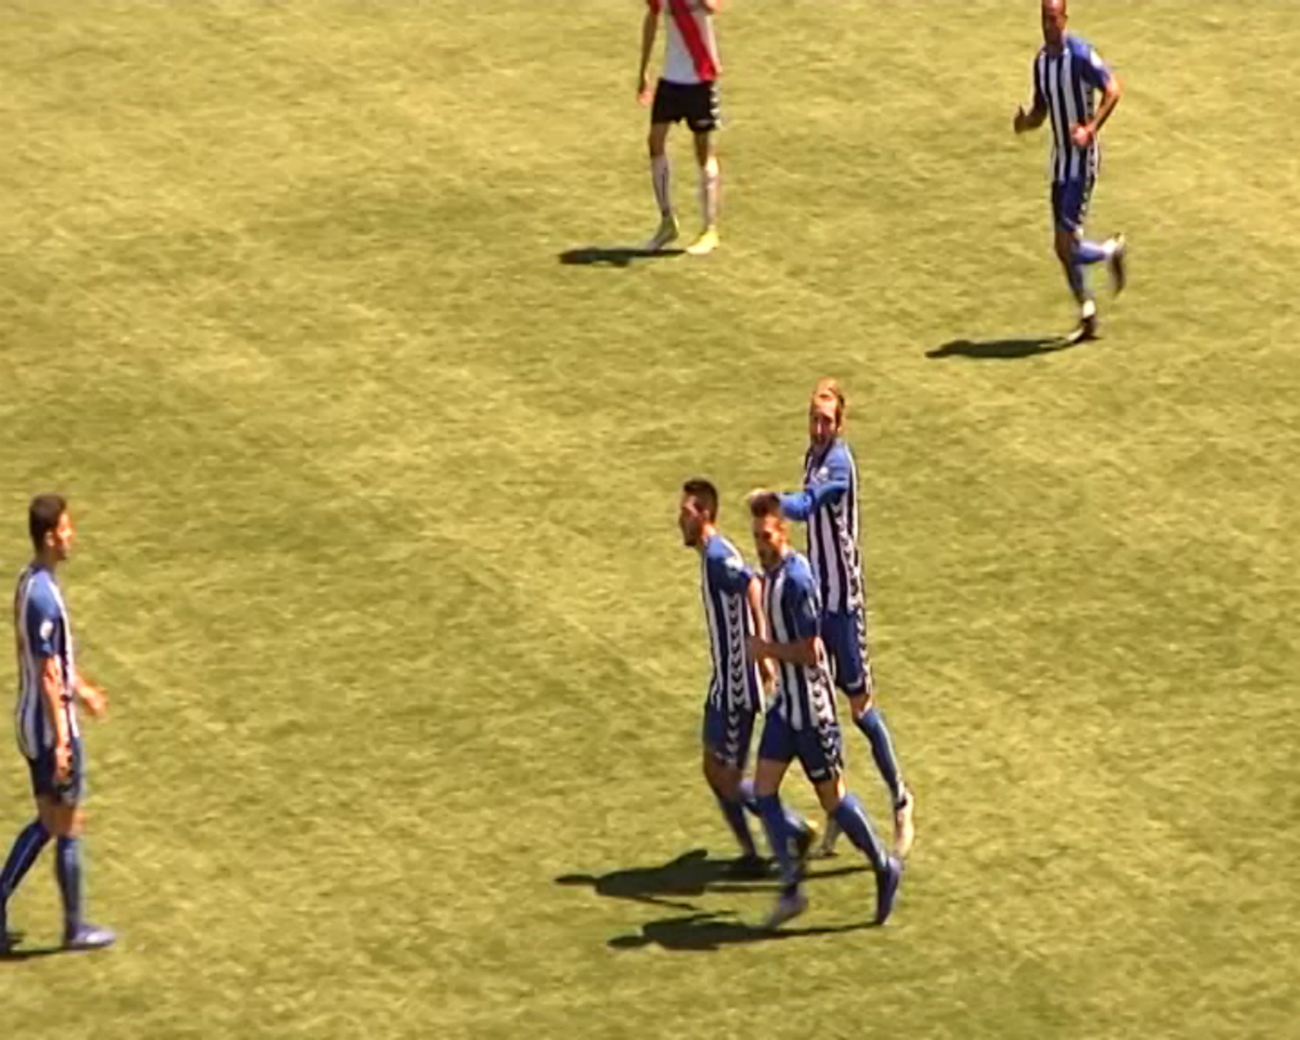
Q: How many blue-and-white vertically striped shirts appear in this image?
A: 5